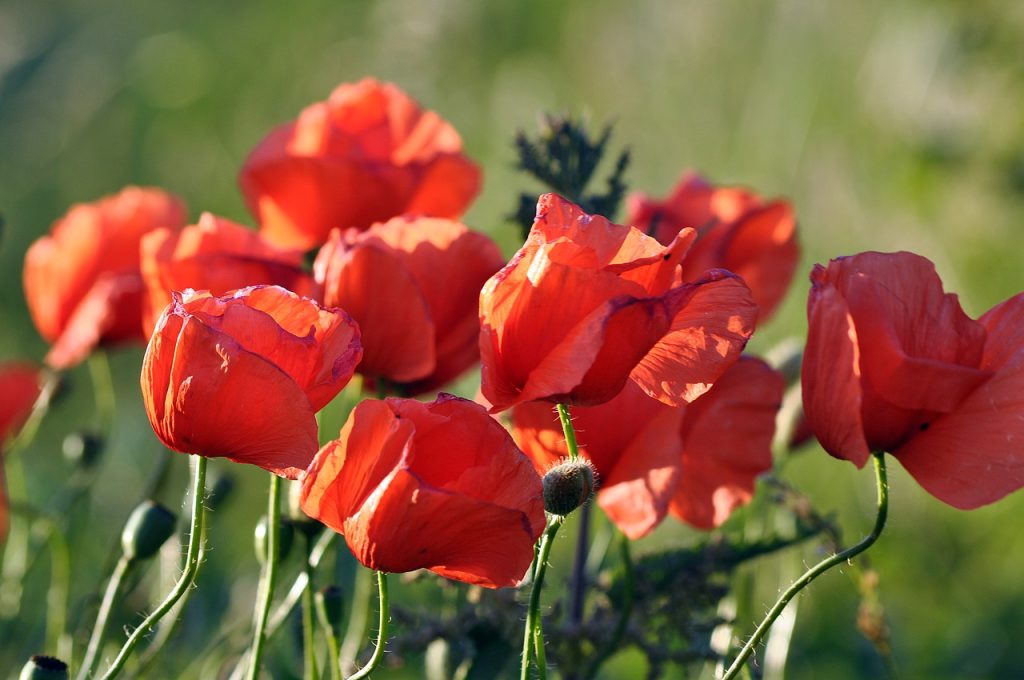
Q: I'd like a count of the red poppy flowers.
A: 11